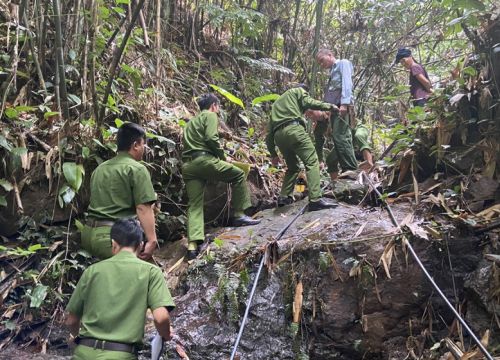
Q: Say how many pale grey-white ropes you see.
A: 2